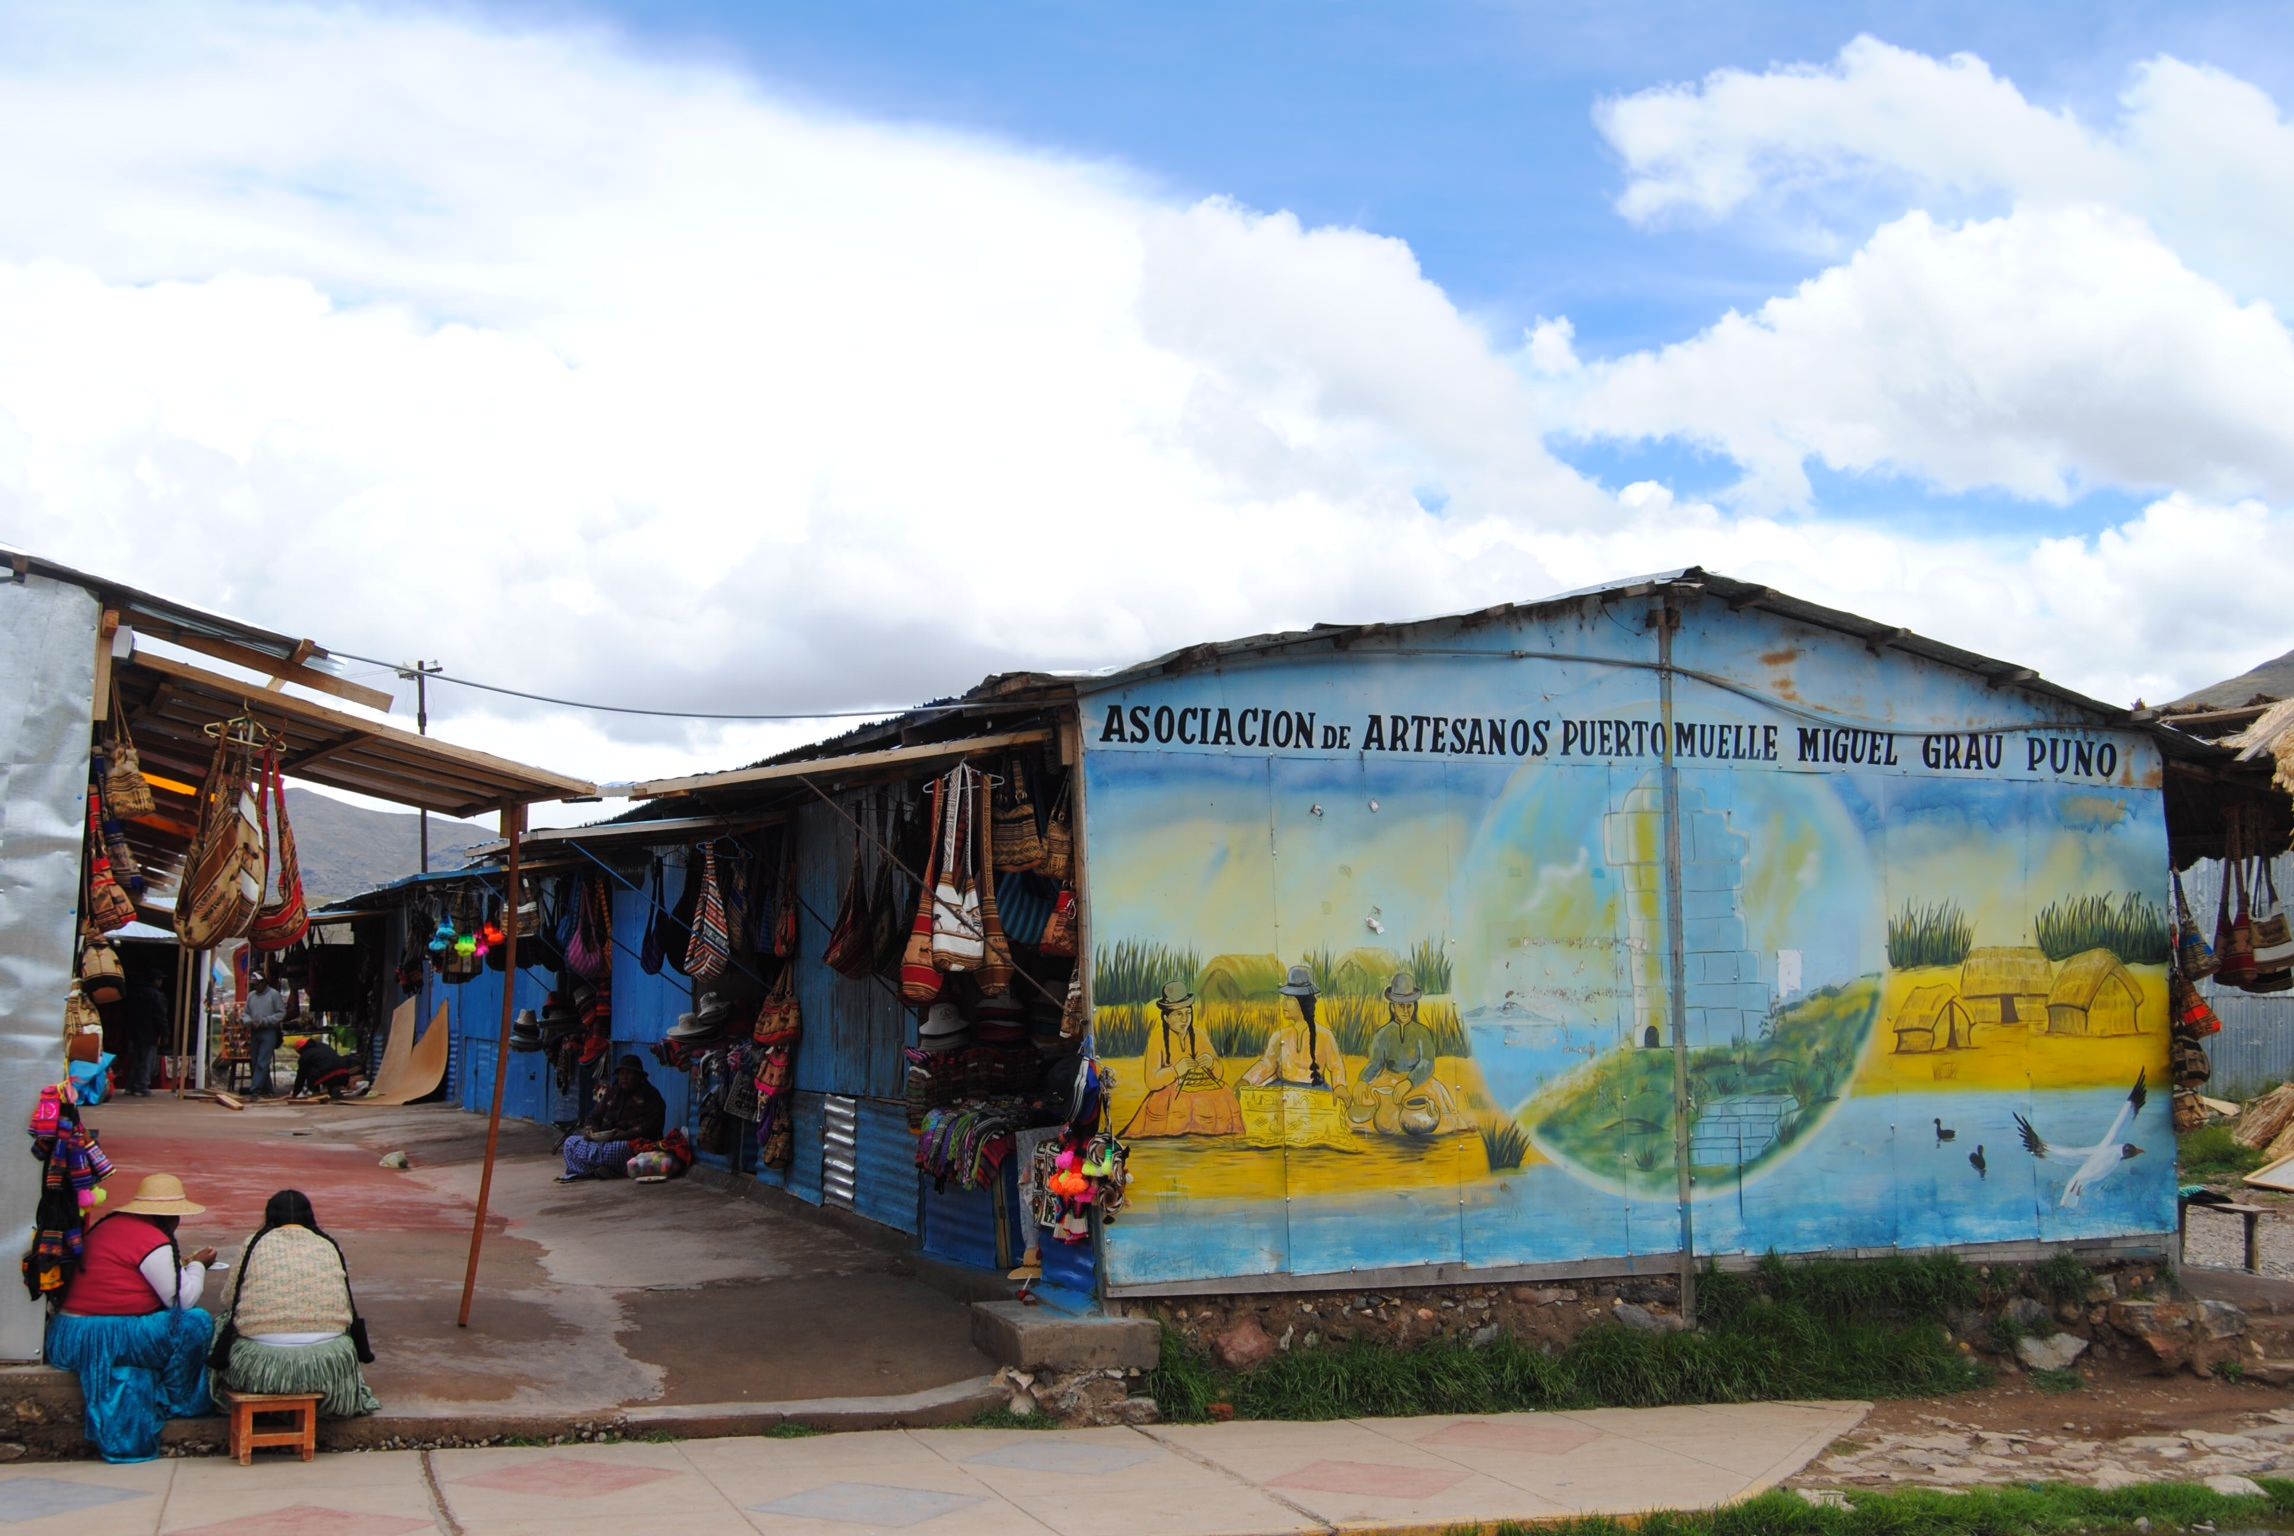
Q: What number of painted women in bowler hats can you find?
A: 3